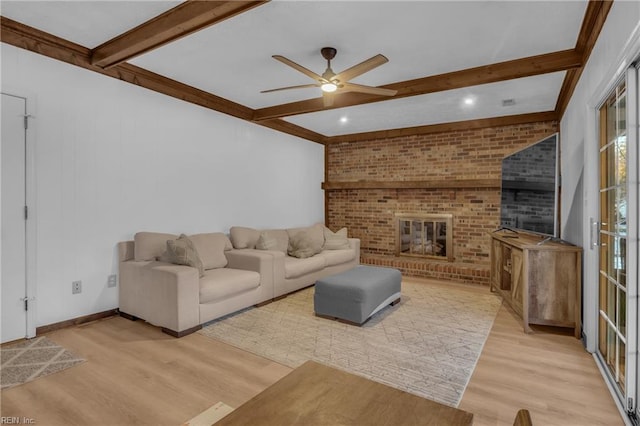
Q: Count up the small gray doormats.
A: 1